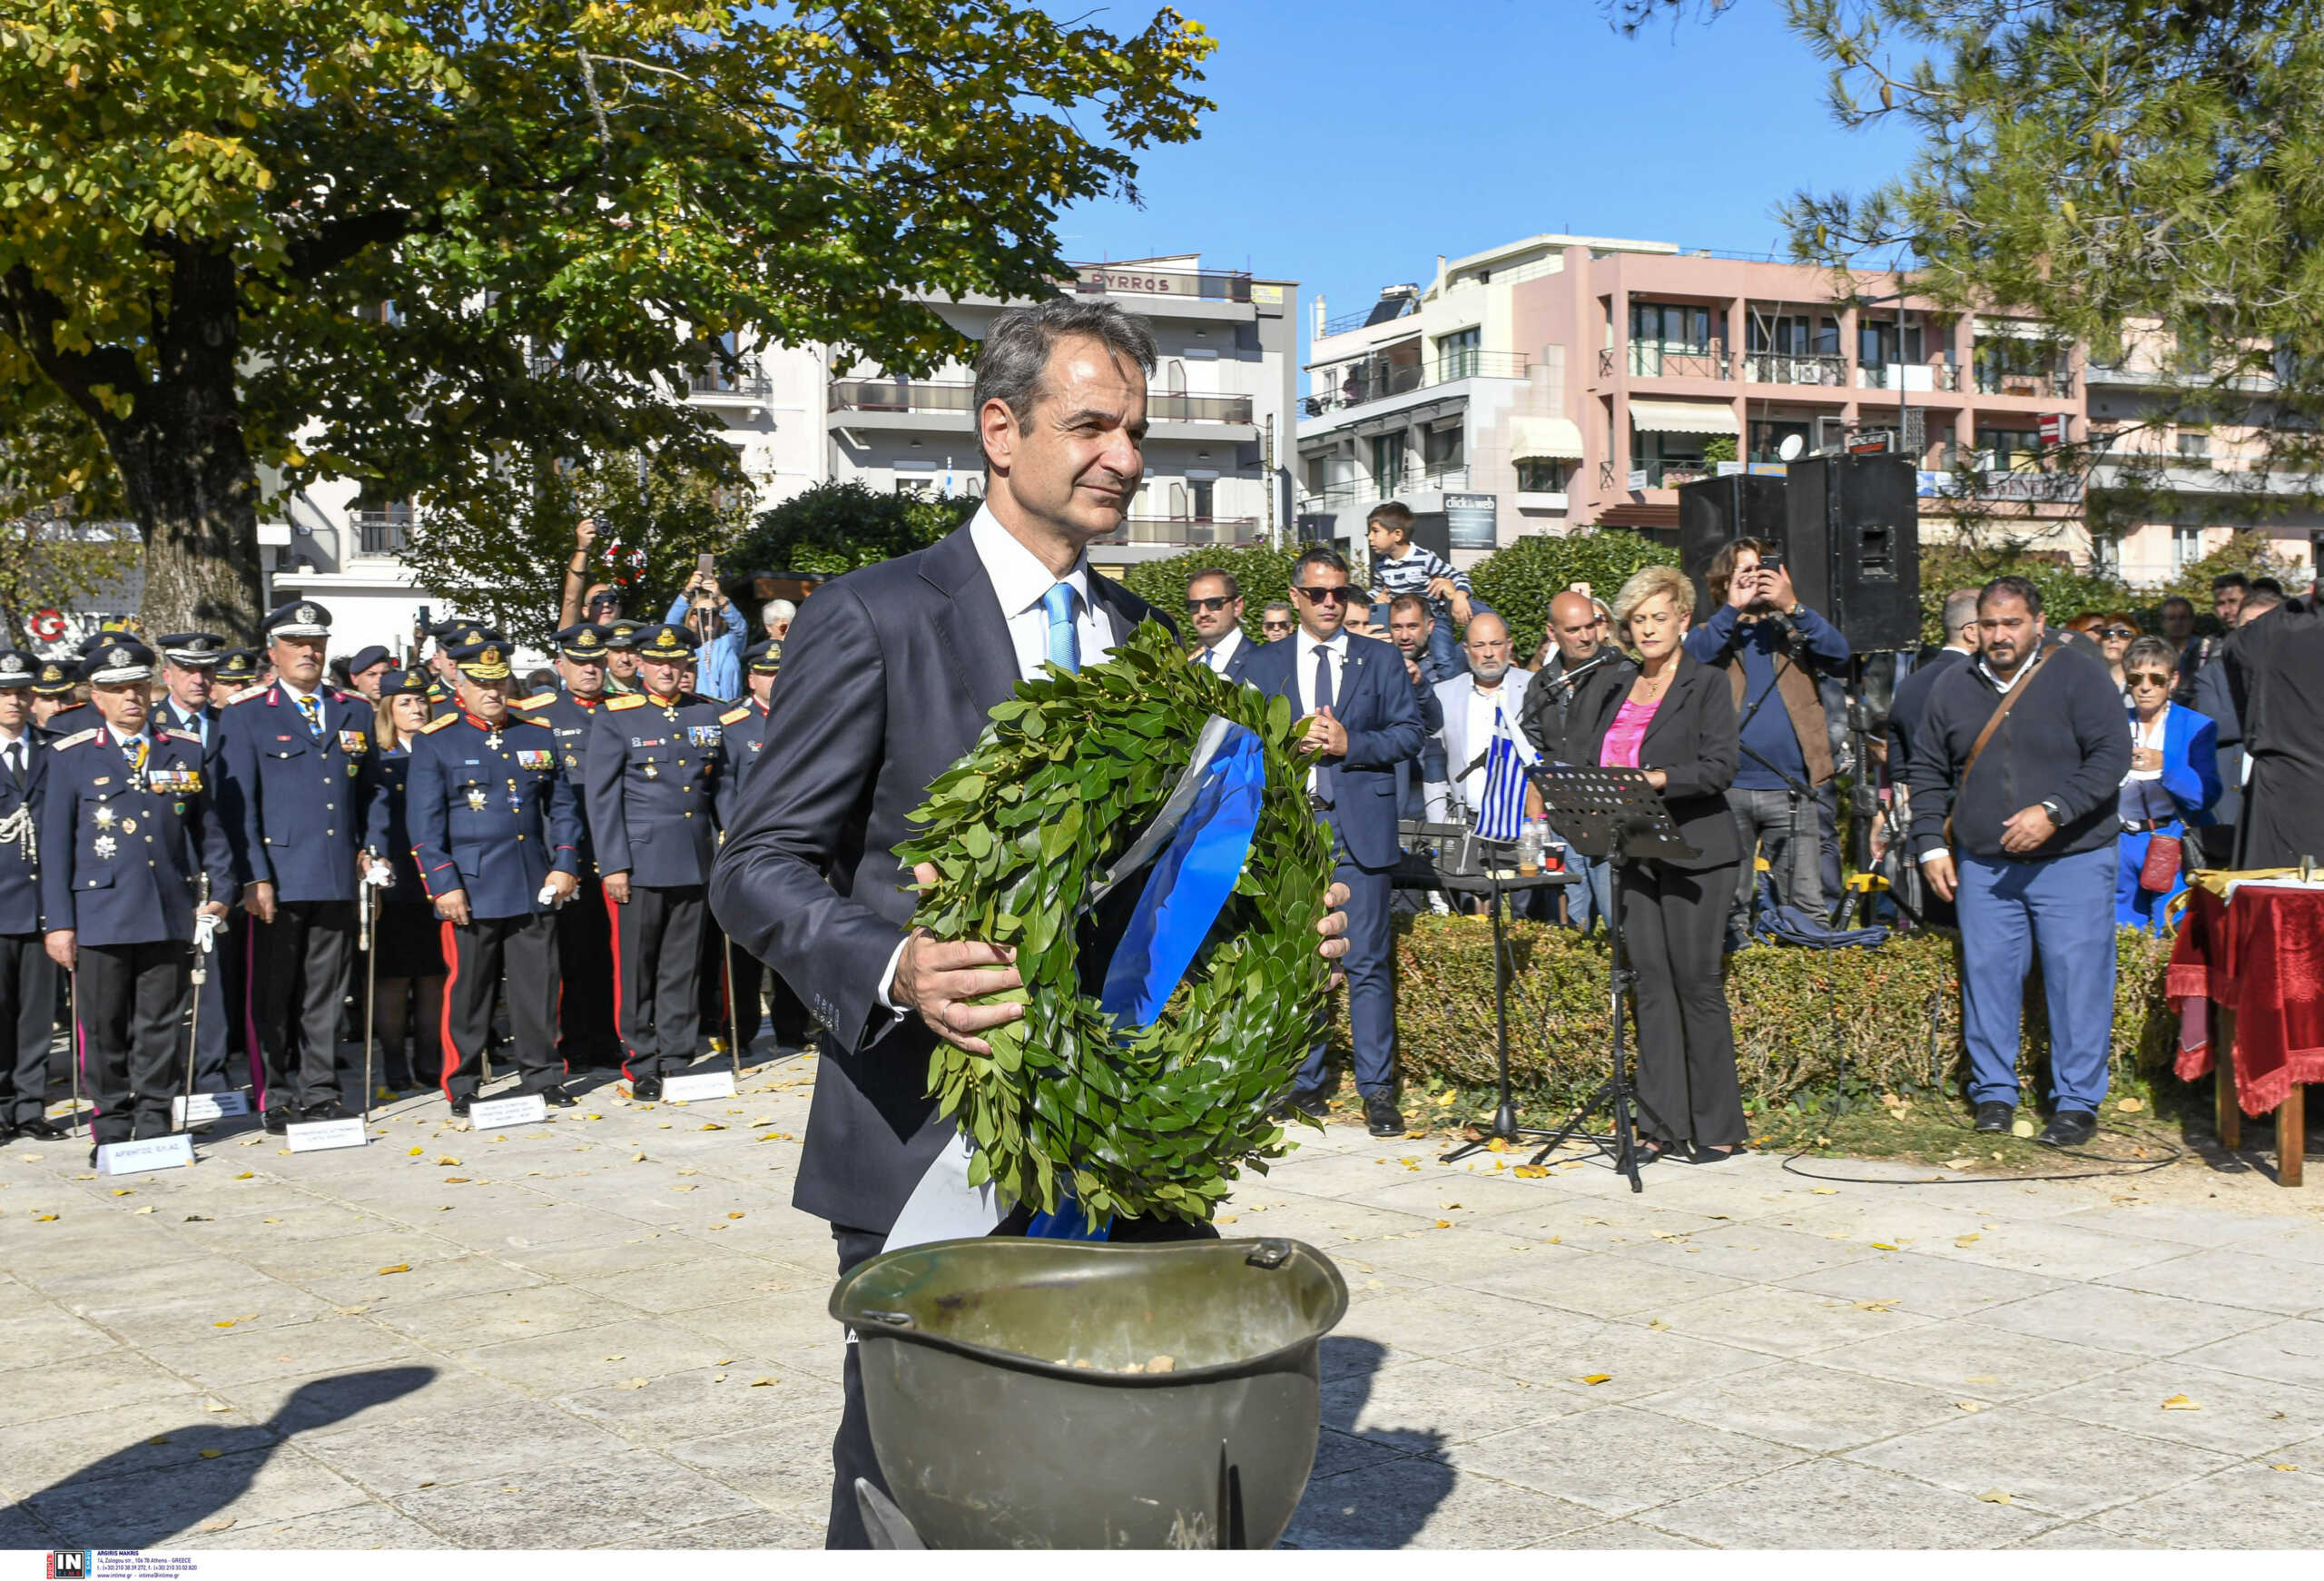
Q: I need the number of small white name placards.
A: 5